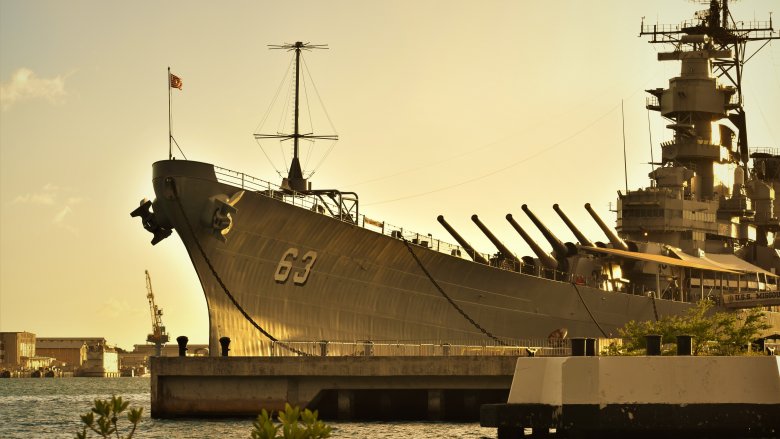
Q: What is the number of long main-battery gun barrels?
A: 6